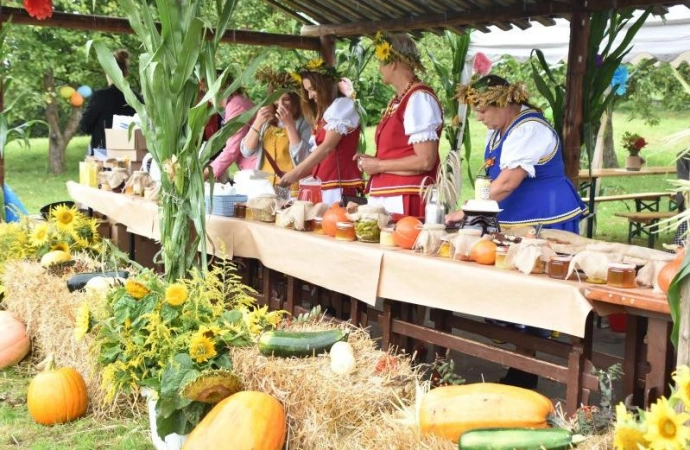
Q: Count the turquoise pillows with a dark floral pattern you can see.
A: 0